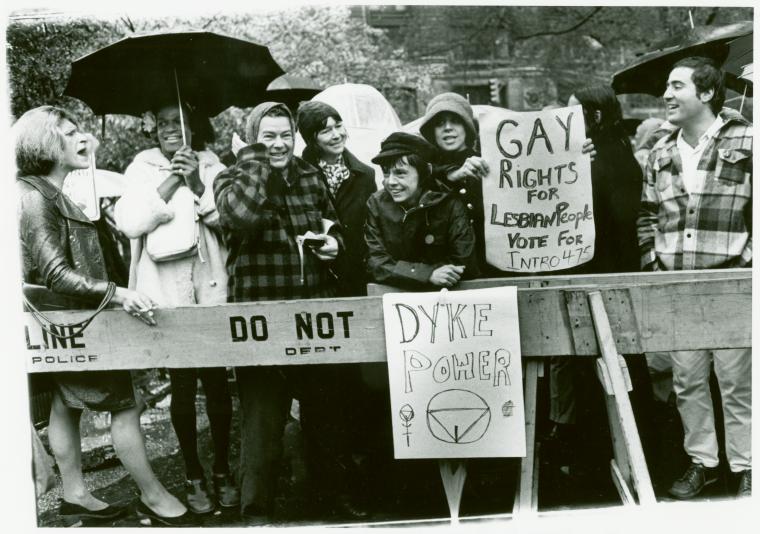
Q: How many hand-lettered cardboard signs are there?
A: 2